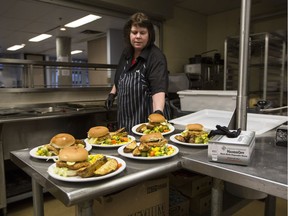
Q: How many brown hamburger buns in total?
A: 6